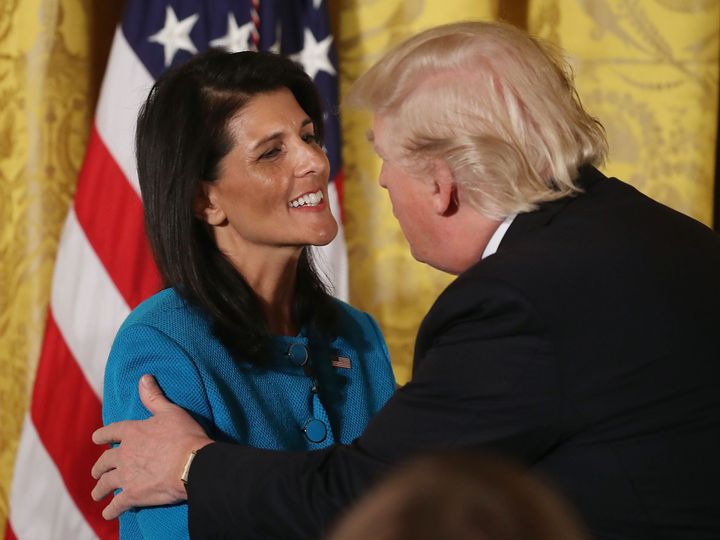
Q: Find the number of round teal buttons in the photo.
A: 2